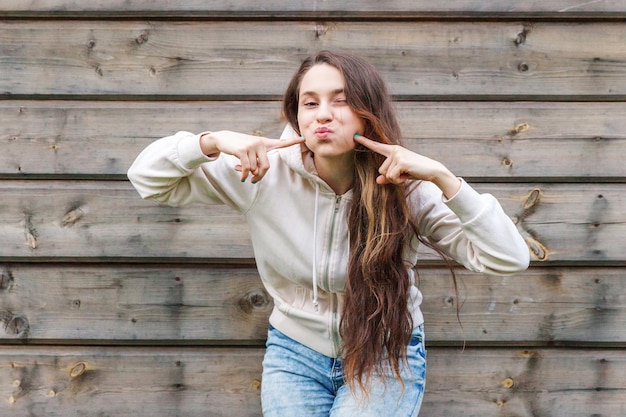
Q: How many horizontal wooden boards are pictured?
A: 6